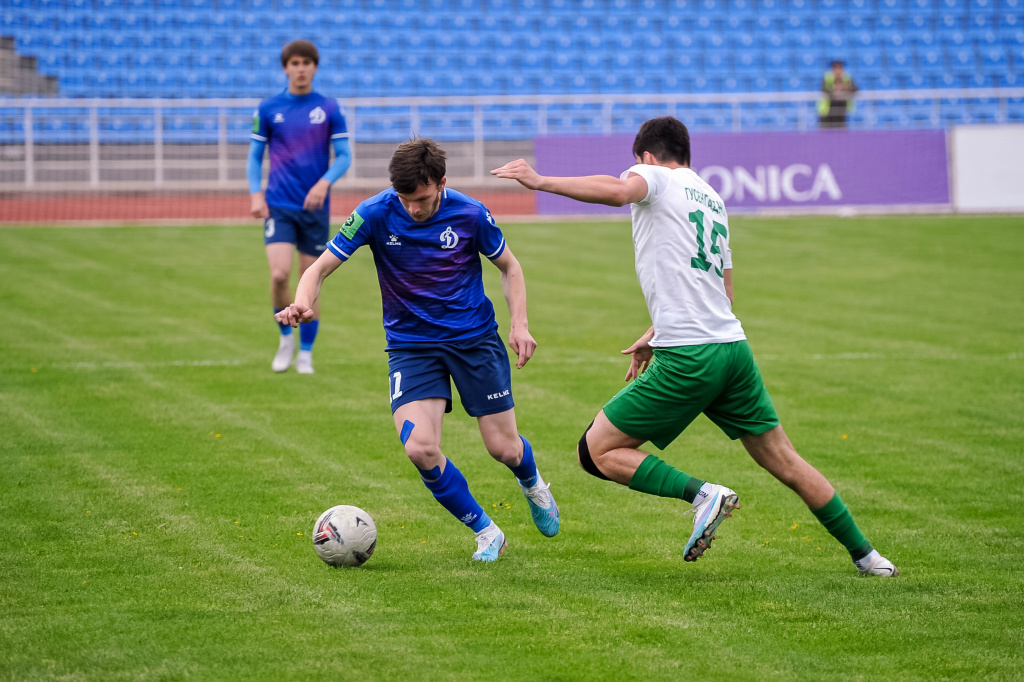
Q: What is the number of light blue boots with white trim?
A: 2